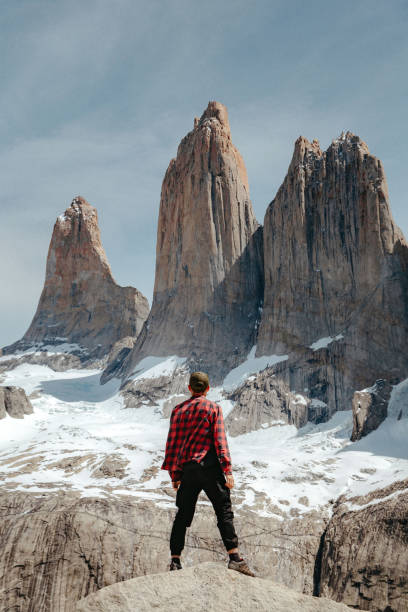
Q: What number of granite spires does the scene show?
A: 3